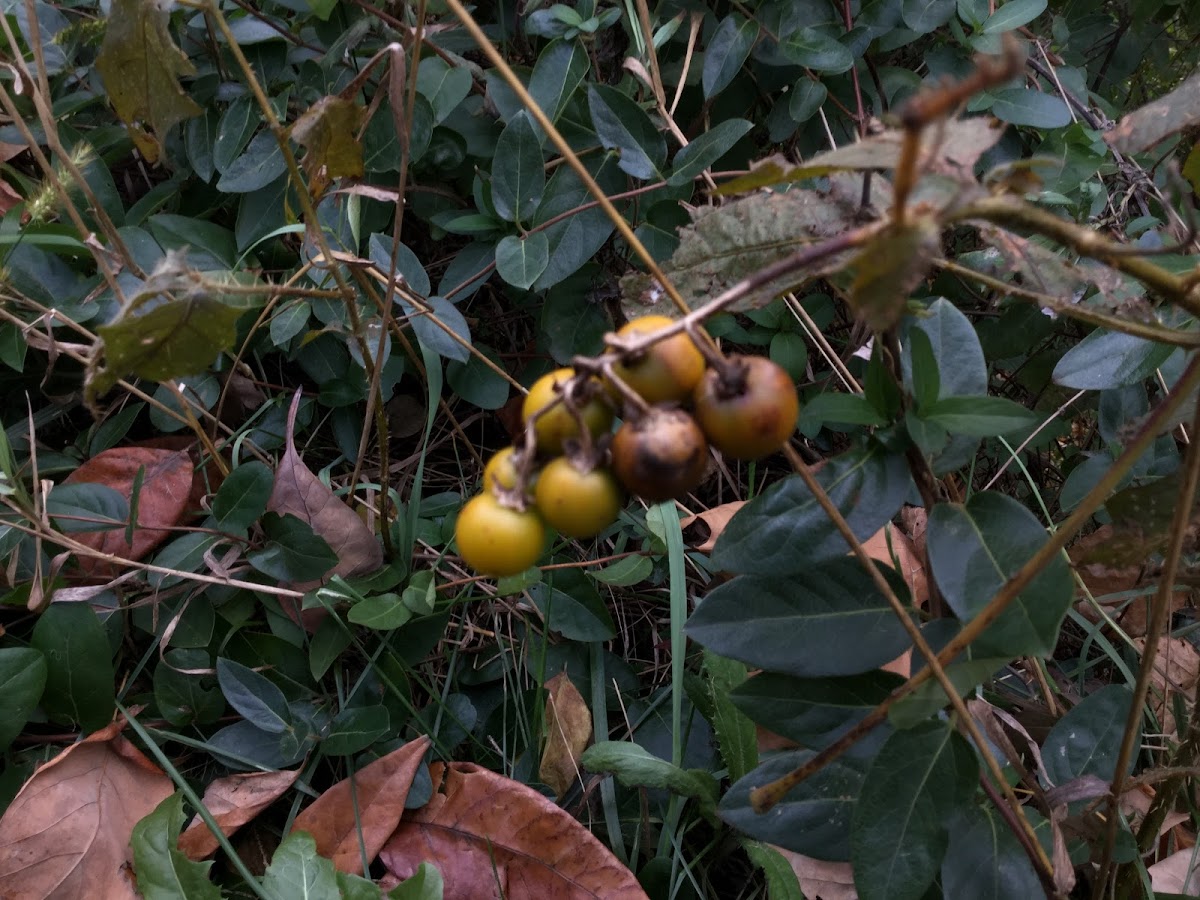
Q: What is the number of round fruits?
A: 7